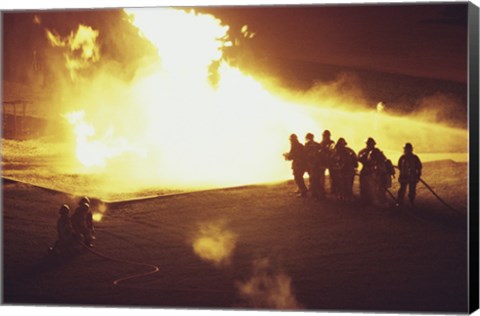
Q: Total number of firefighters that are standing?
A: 6